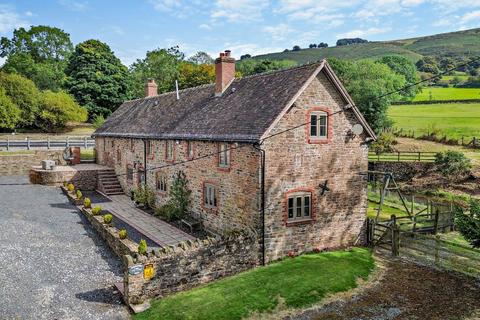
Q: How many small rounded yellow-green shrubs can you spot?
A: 8